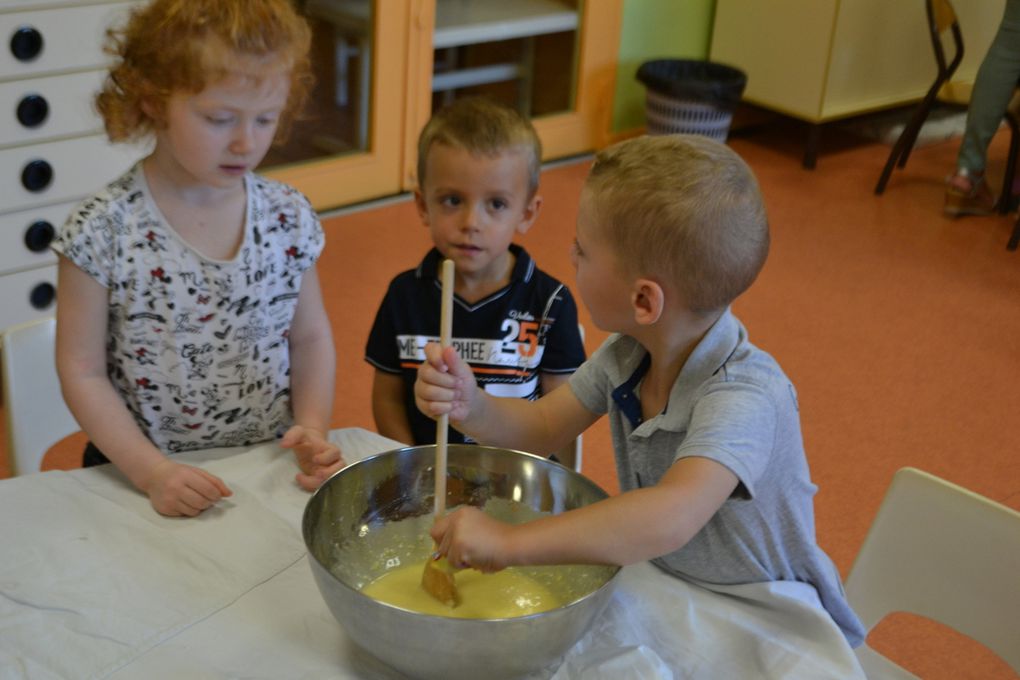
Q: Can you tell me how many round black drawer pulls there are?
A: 5